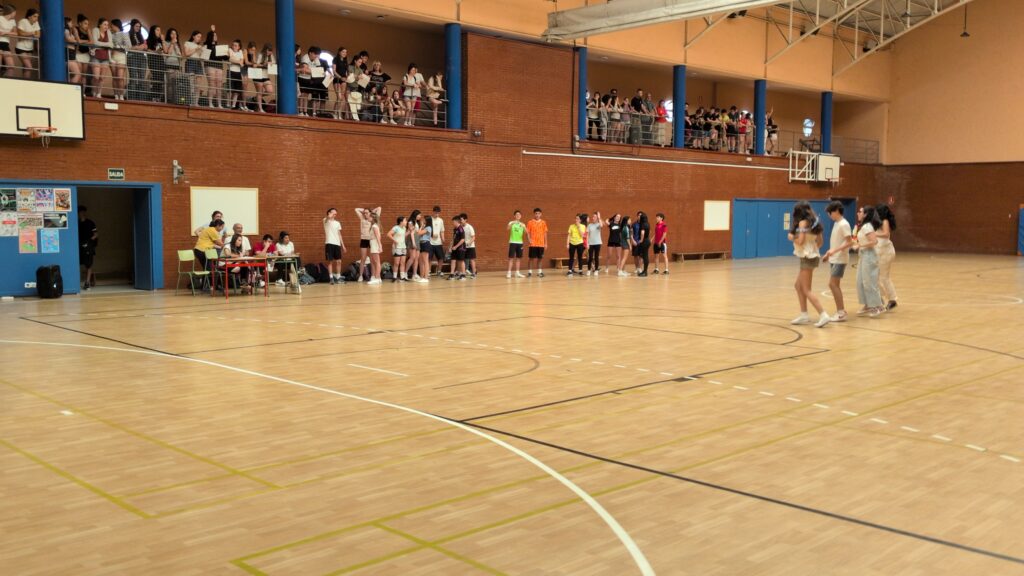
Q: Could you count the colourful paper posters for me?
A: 9